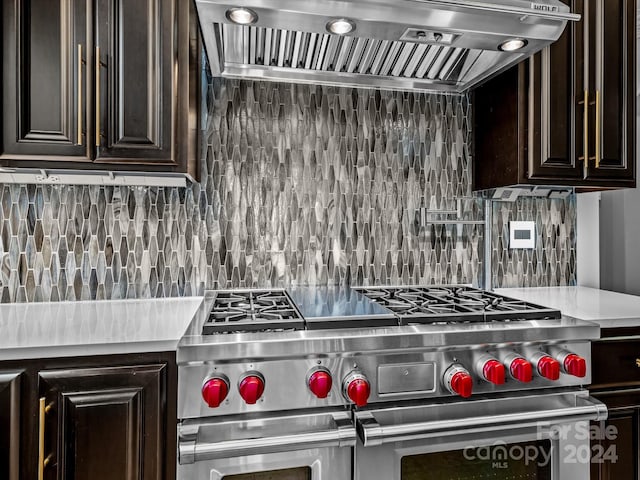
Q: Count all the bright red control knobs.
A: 9